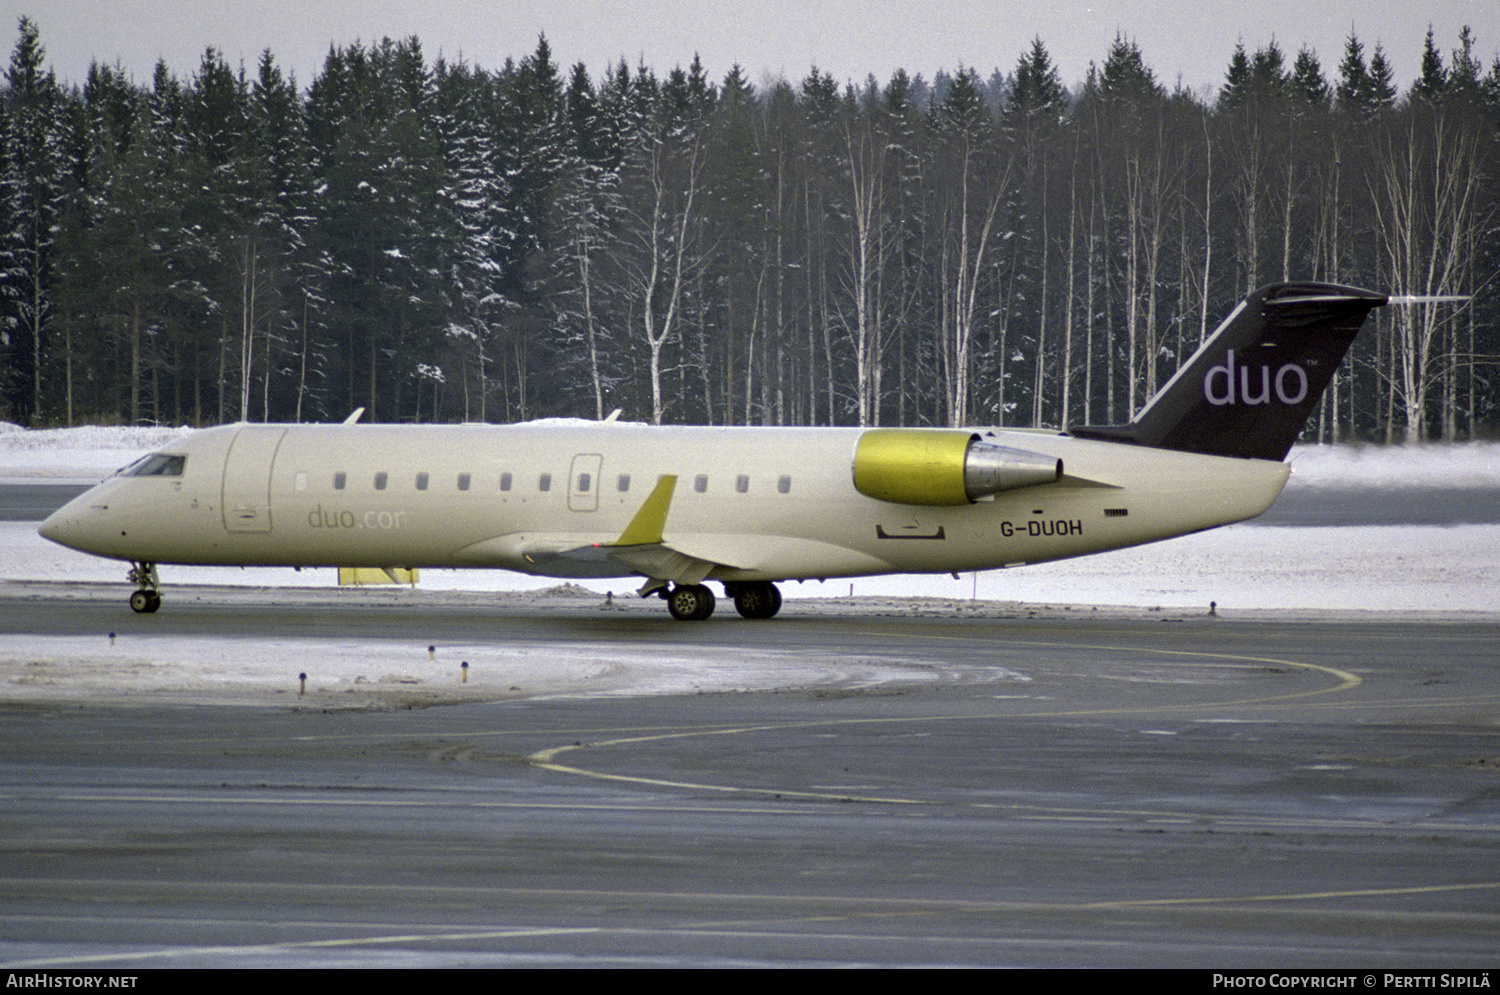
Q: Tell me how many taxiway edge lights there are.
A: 6